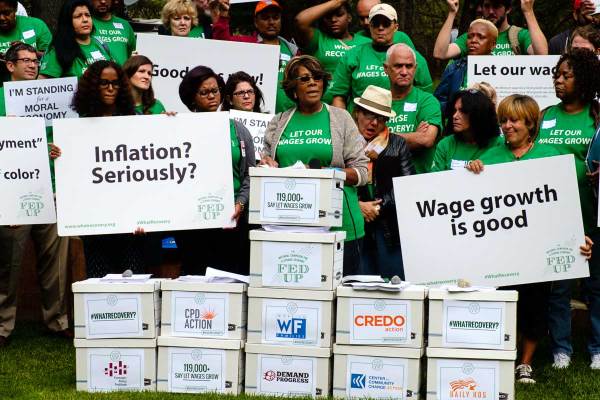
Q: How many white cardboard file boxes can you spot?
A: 12